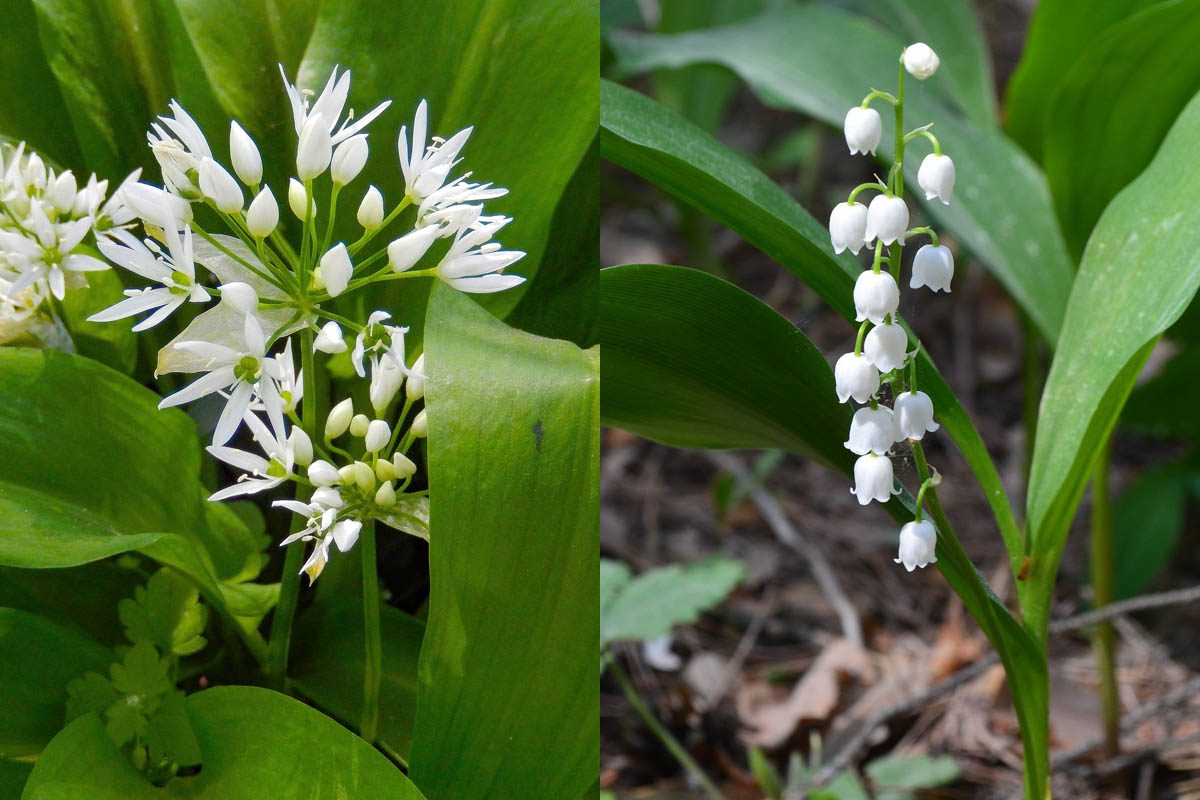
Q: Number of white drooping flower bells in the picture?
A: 13